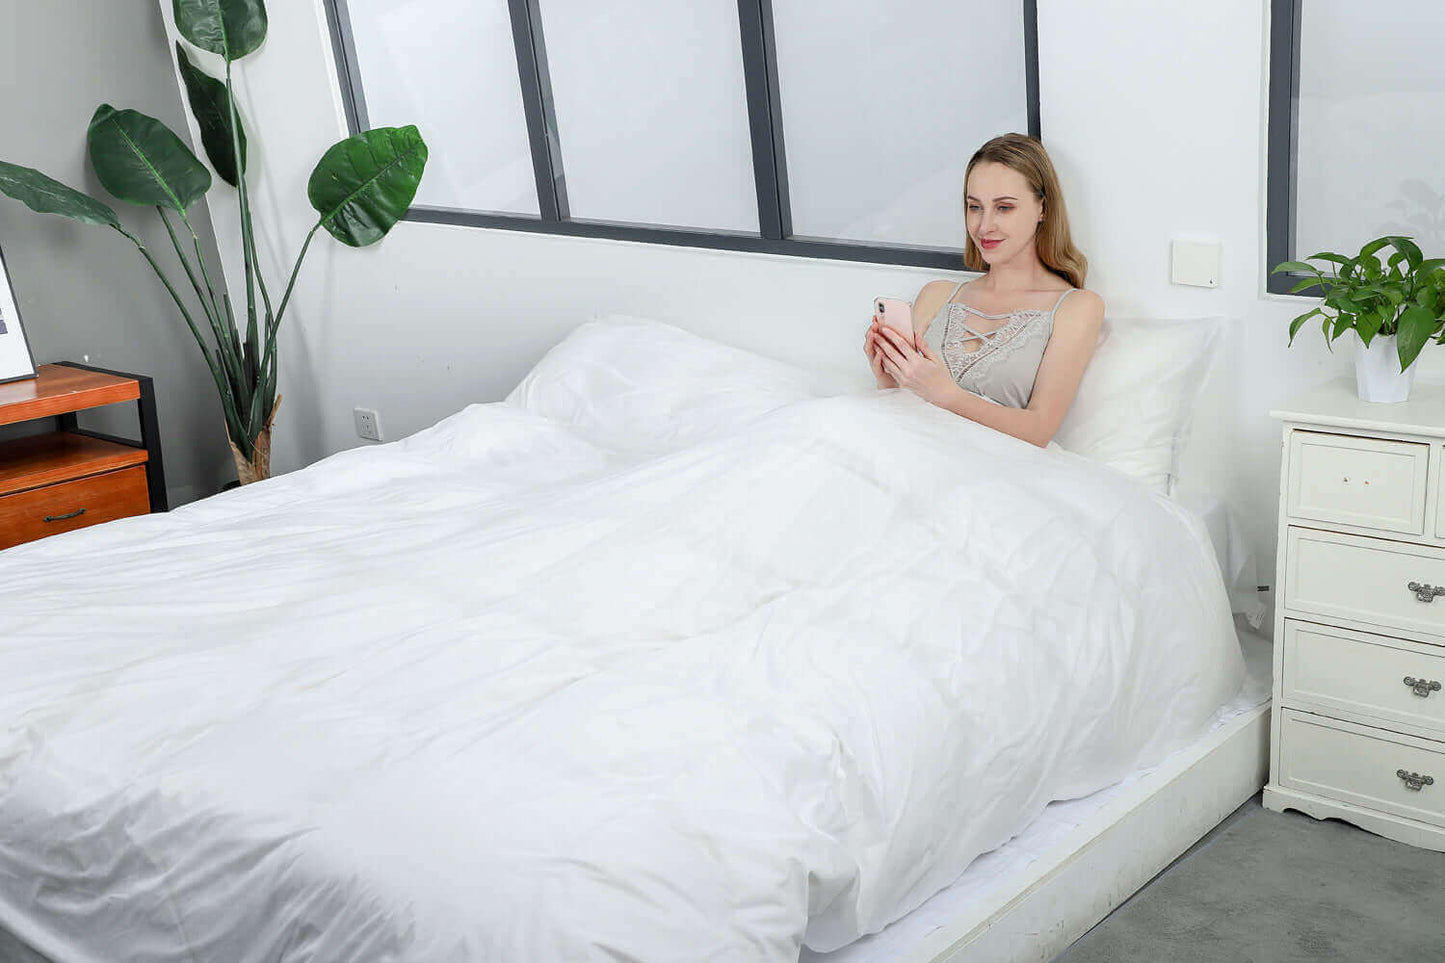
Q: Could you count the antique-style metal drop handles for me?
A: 3